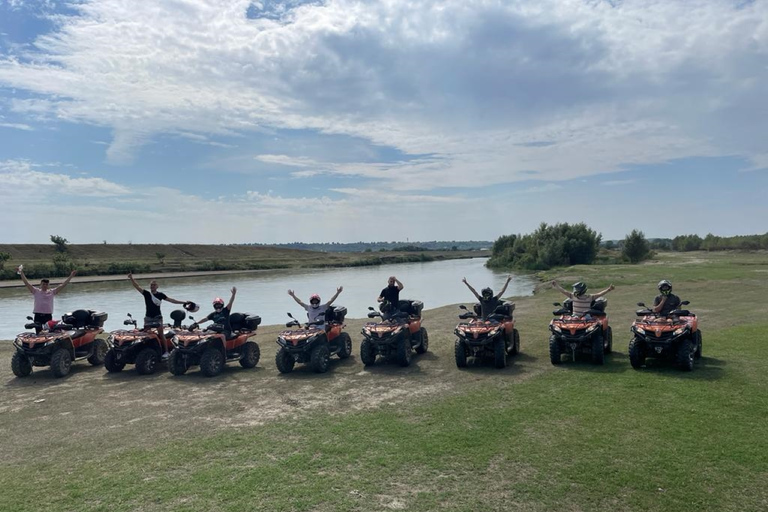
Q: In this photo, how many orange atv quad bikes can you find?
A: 8